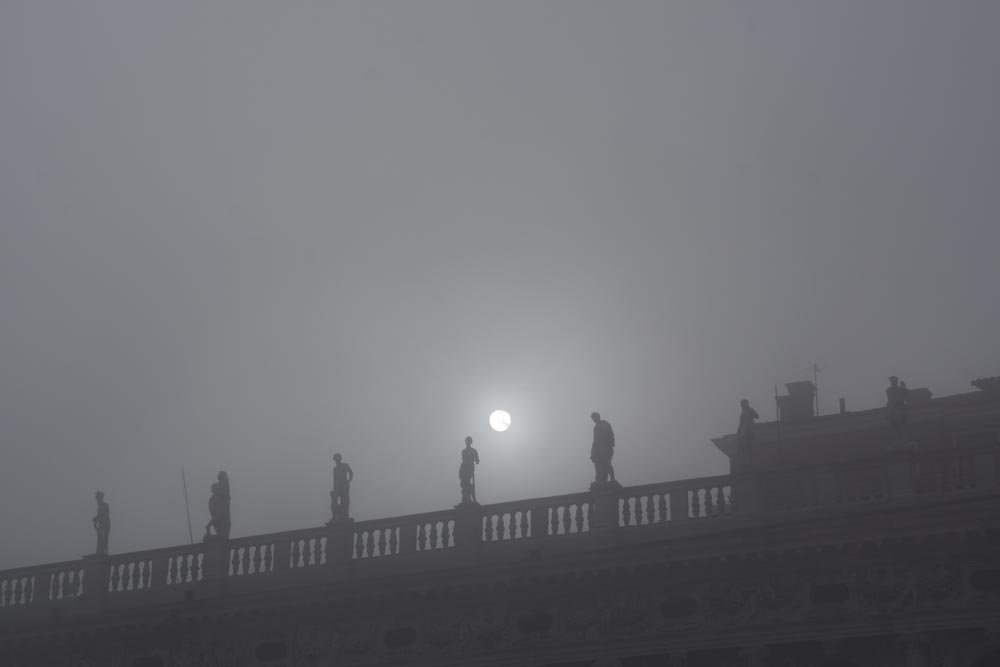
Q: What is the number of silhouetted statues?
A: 7